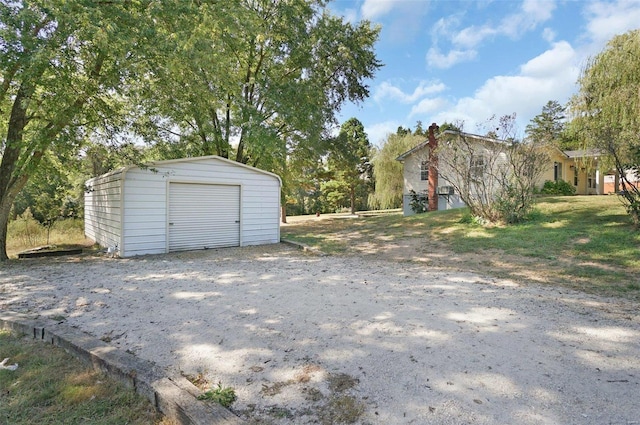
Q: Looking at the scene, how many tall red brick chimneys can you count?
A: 1